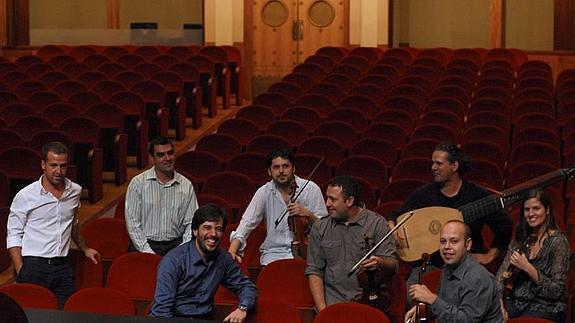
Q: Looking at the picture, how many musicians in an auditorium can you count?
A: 8